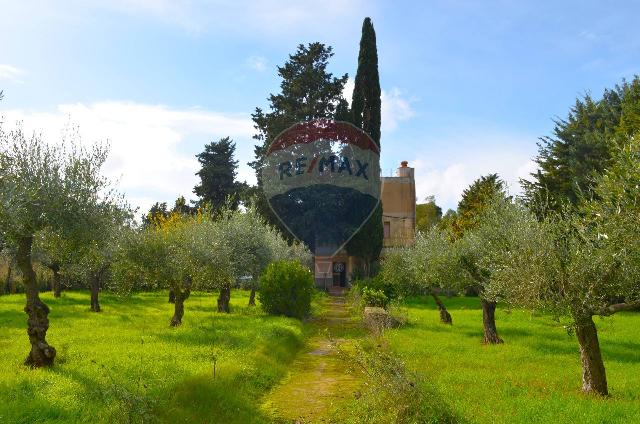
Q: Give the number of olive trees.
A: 10